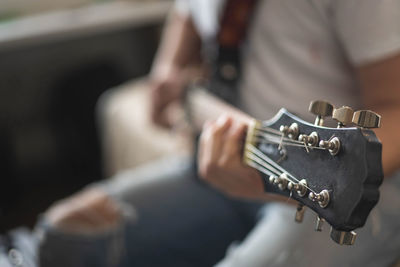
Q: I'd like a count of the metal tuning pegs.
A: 6